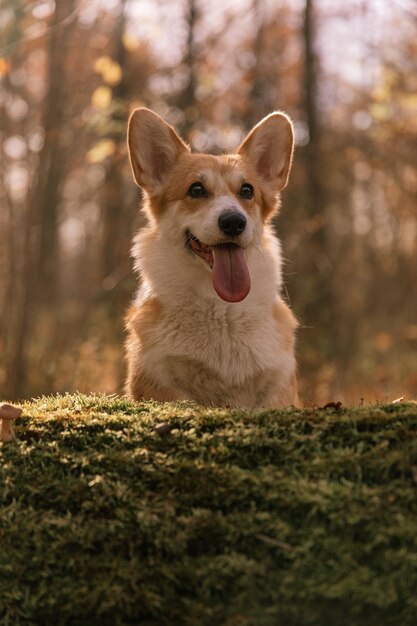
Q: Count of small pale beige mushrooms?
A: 1